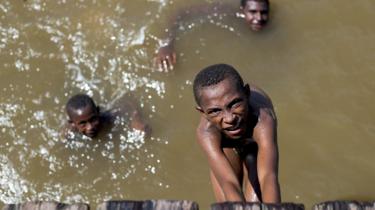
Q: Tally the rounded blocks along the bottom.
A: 4